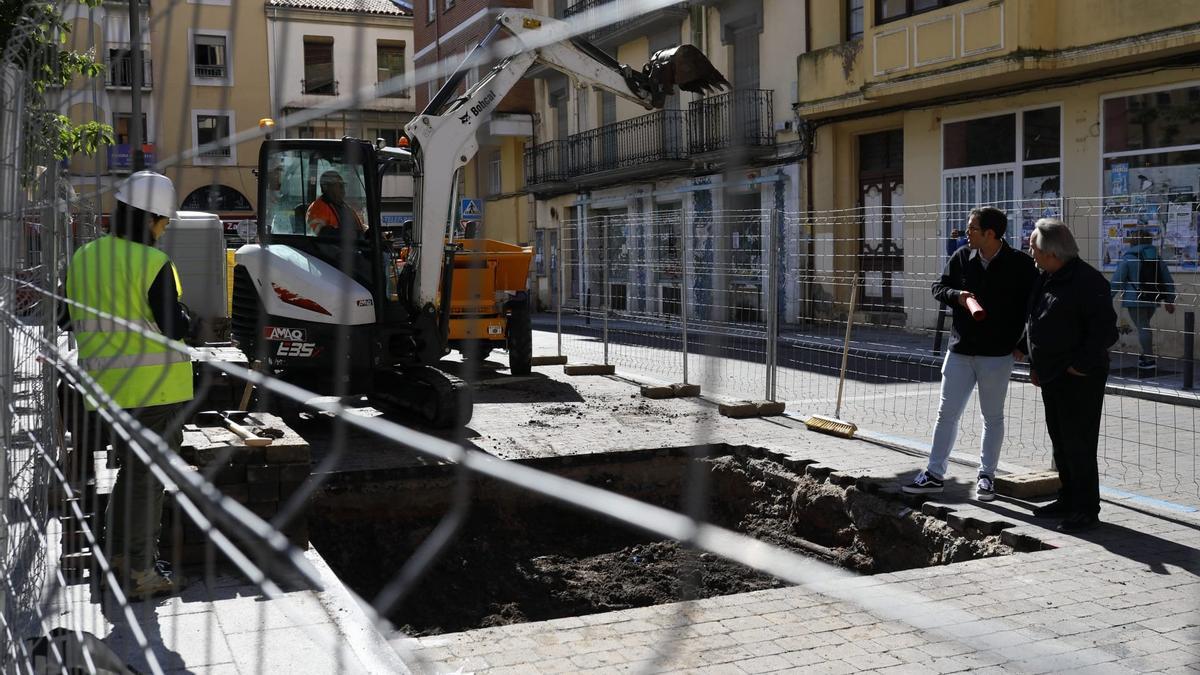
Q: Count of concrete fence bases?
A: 5